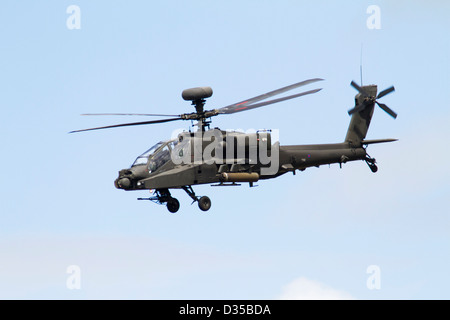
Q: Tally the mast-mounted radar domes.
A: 1